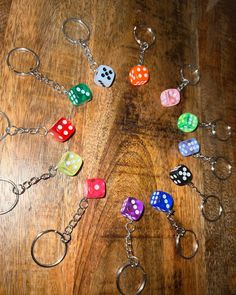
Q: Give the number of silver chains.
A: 12